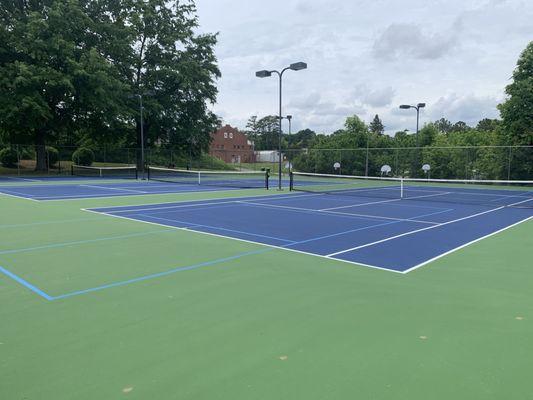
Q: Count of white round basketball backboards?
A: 3